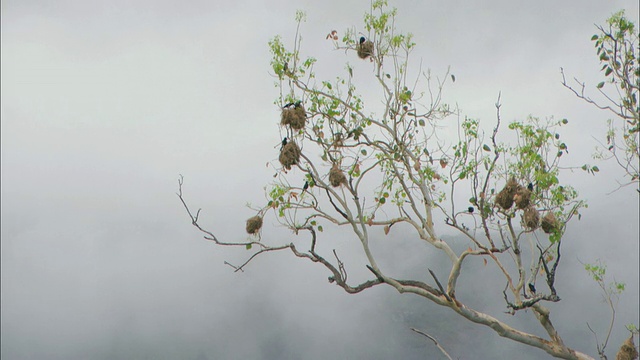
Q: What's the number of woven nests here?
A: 10